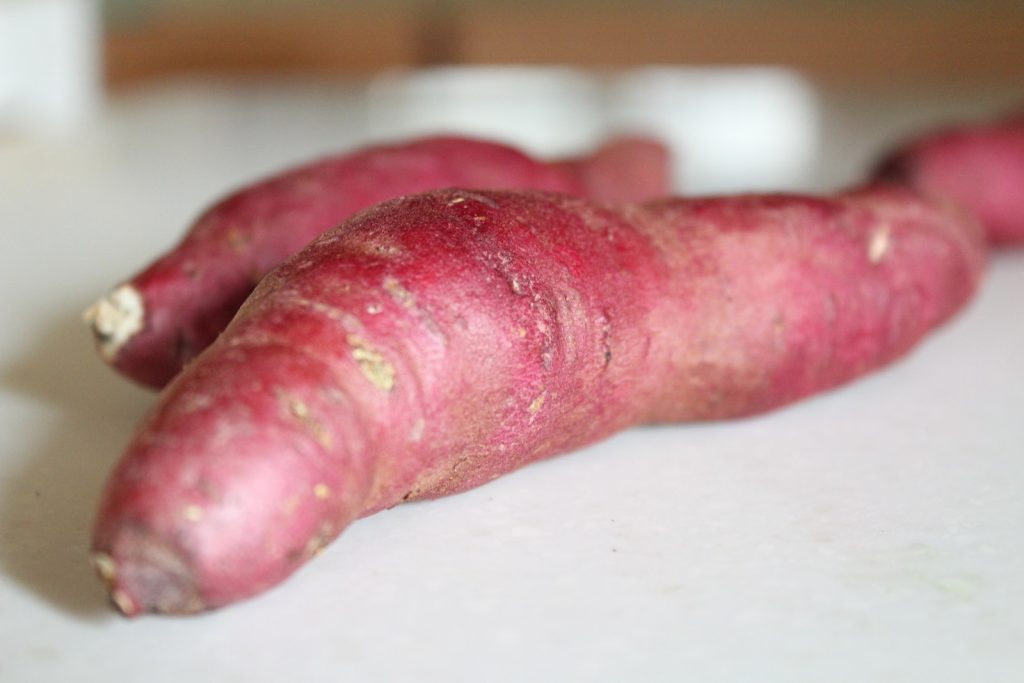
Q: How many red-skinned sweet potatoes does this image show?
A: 3